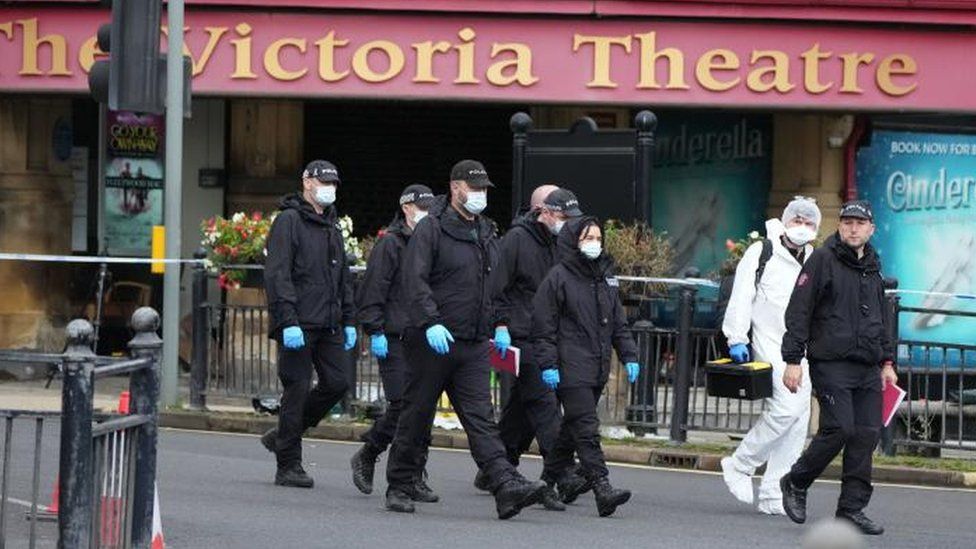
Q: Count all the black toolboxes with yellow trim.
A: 1